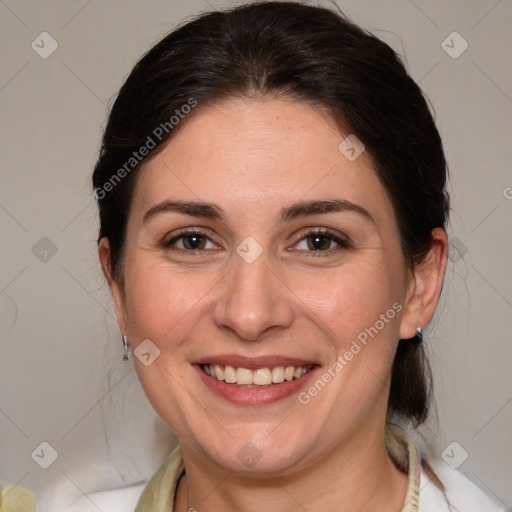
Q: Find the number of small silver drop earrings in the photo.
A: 2